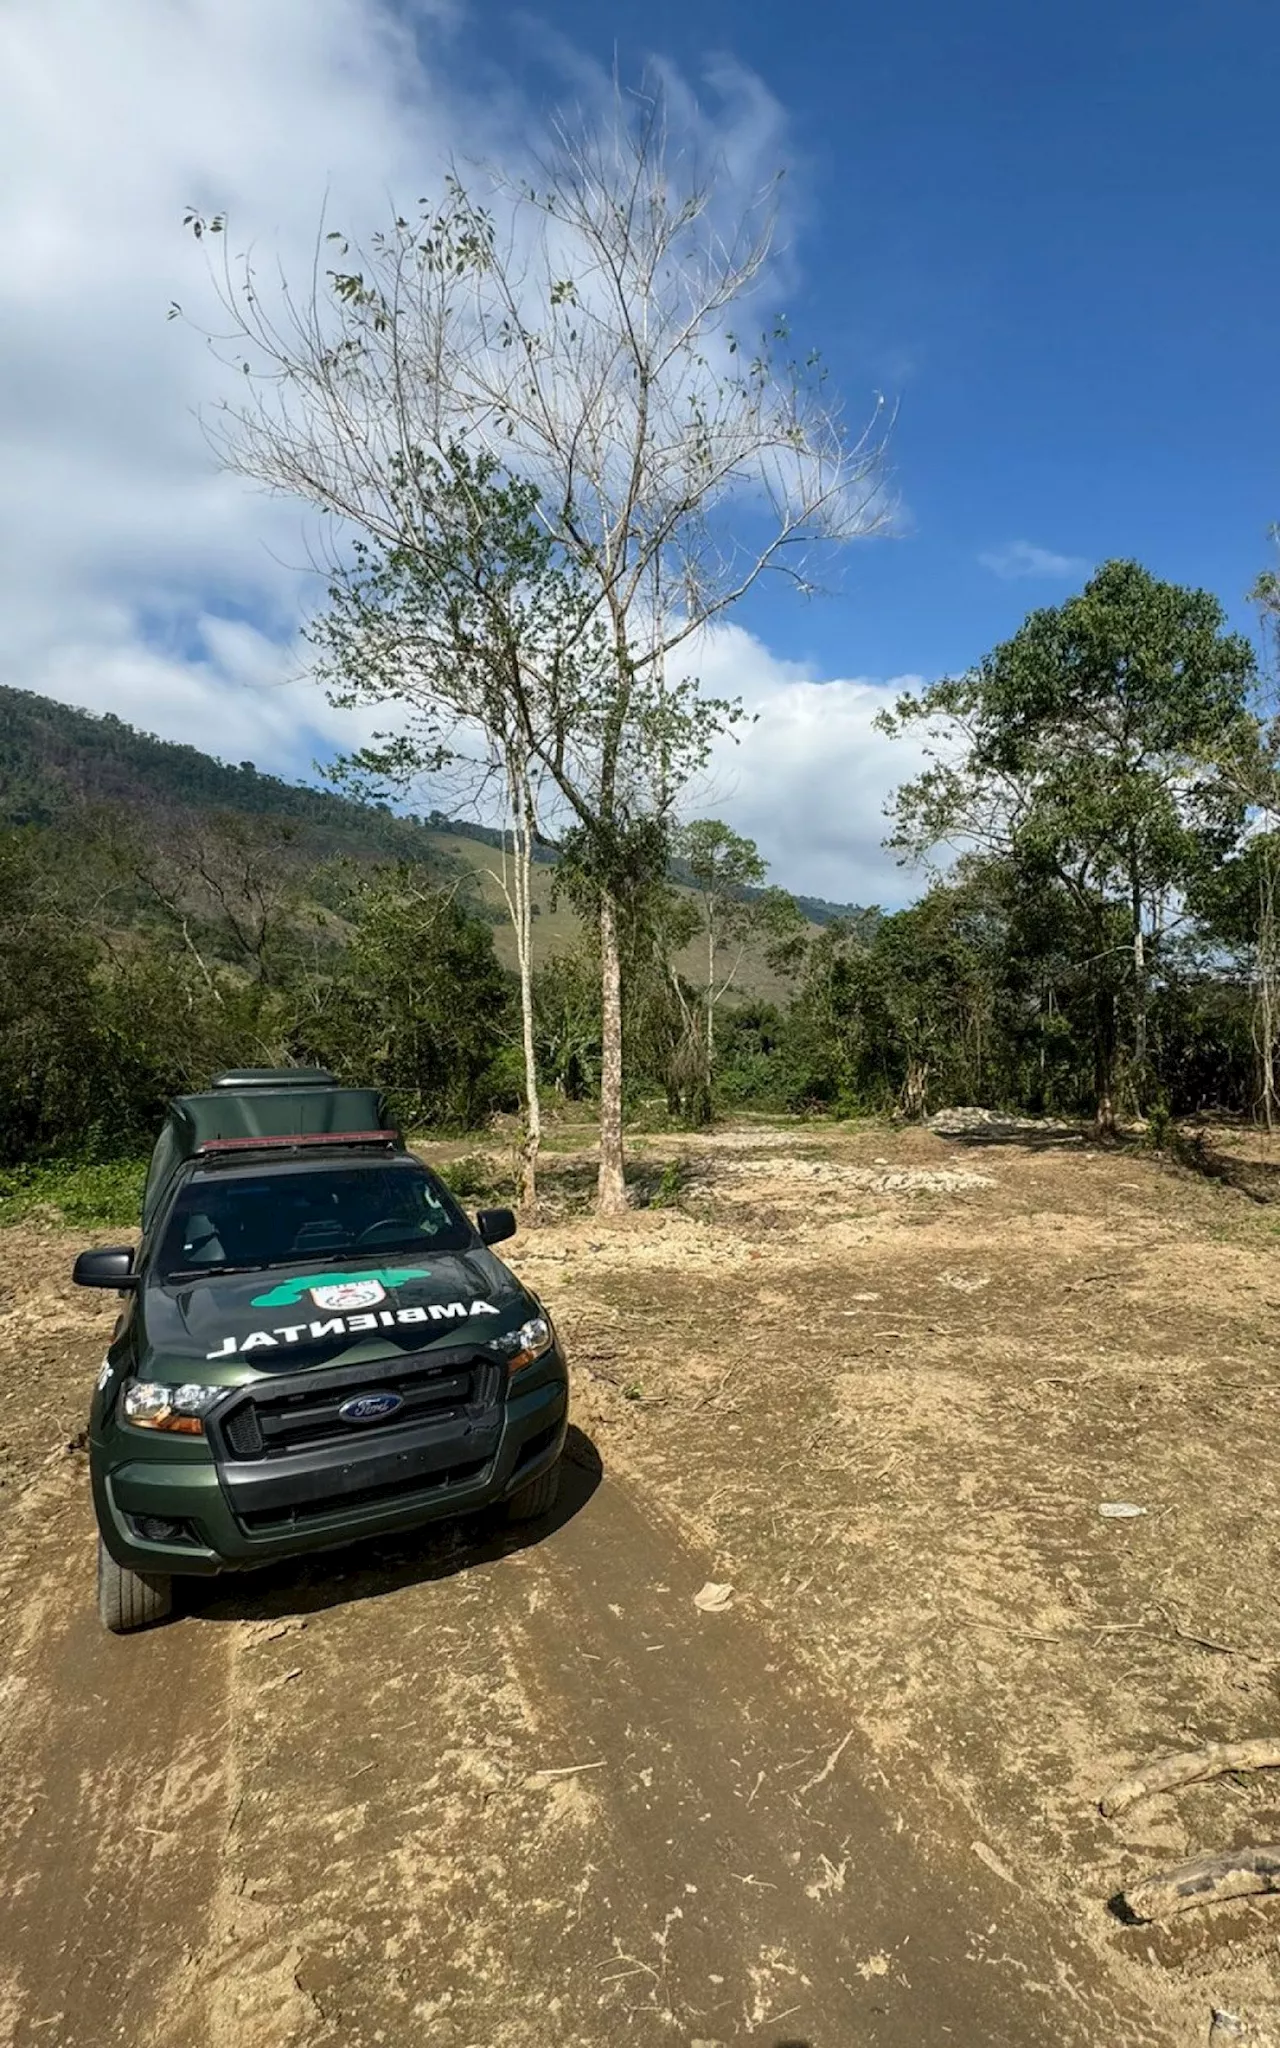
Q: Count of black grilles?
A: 1